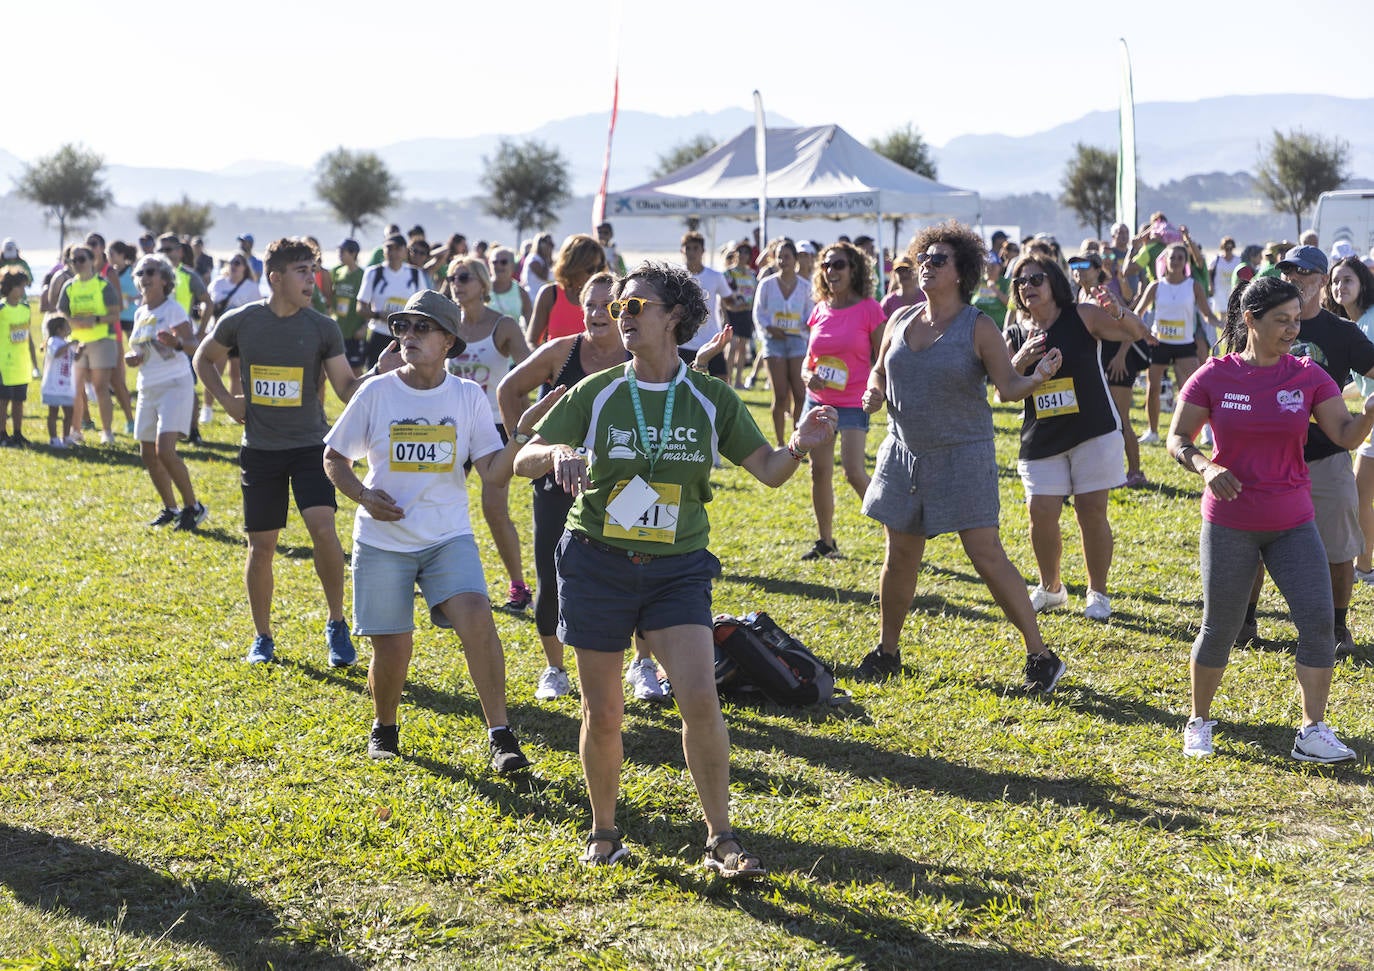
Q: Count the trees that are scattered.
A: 8